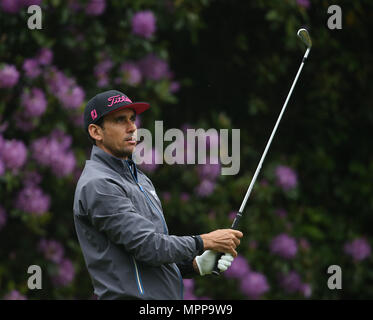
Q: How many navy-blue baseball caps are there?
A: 1